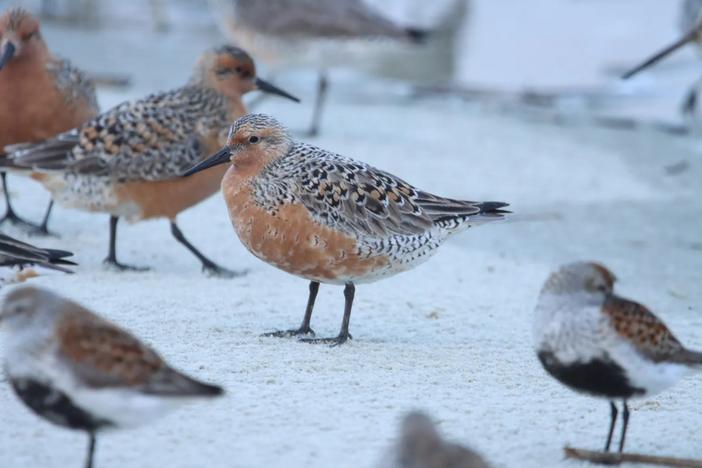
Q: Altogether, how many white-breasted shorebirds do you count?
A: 2